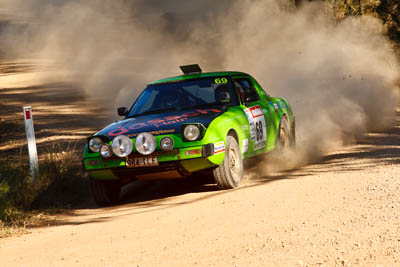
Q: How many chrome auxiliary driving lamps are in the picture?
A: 4